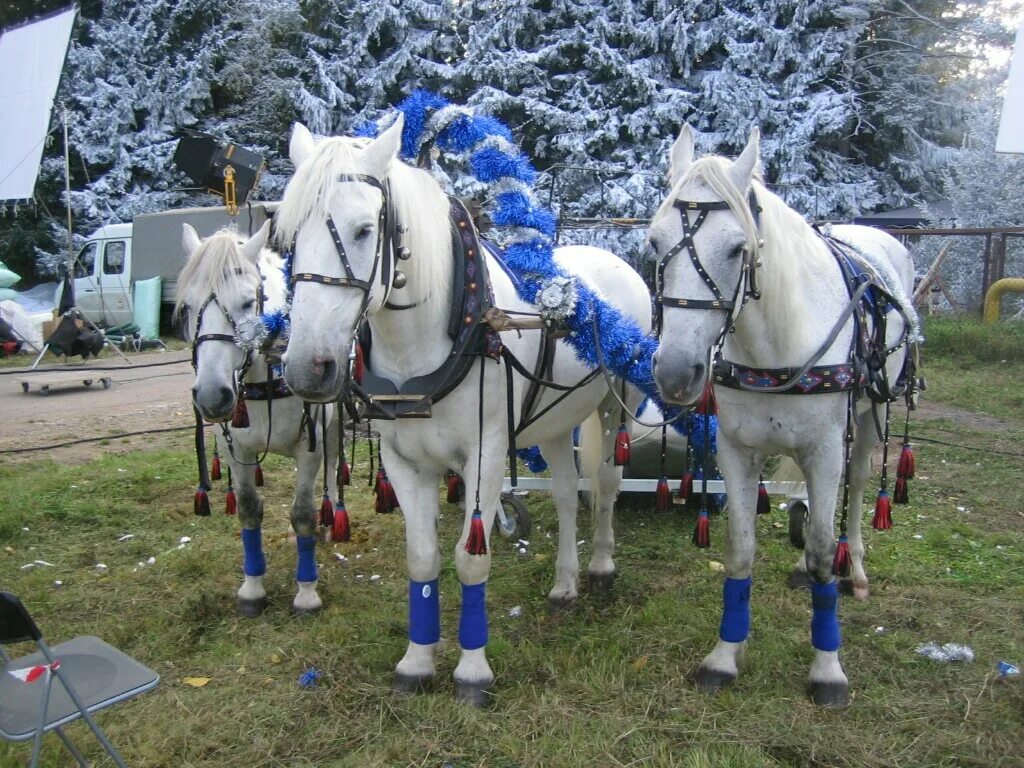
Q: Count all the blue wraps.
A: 6